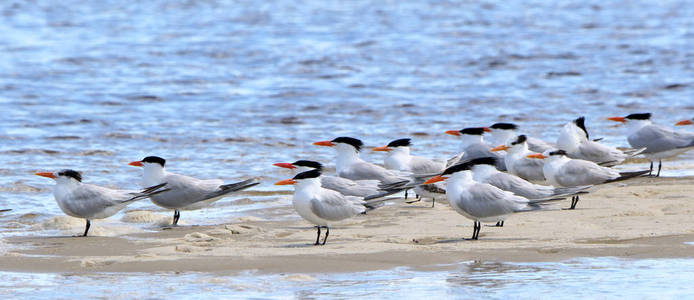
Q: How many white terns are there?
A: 15